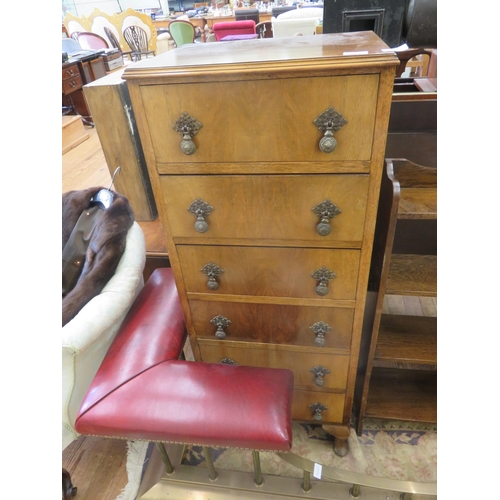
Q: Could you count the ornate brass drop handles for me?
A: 11